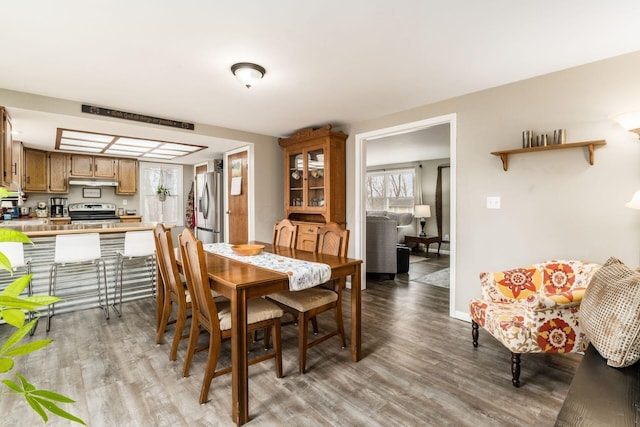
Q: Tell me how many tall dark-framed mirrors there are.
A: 1